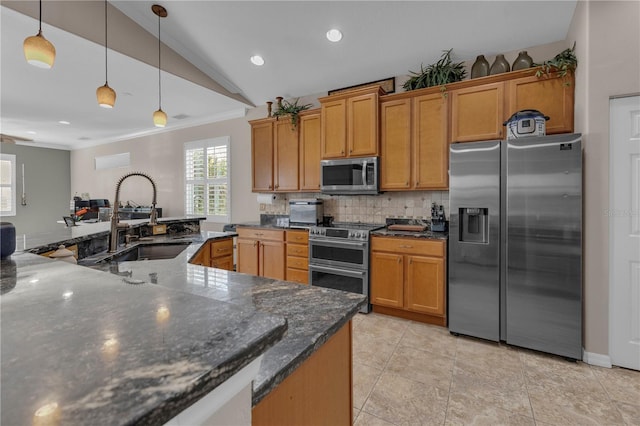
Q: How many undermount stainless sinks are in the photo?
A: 1